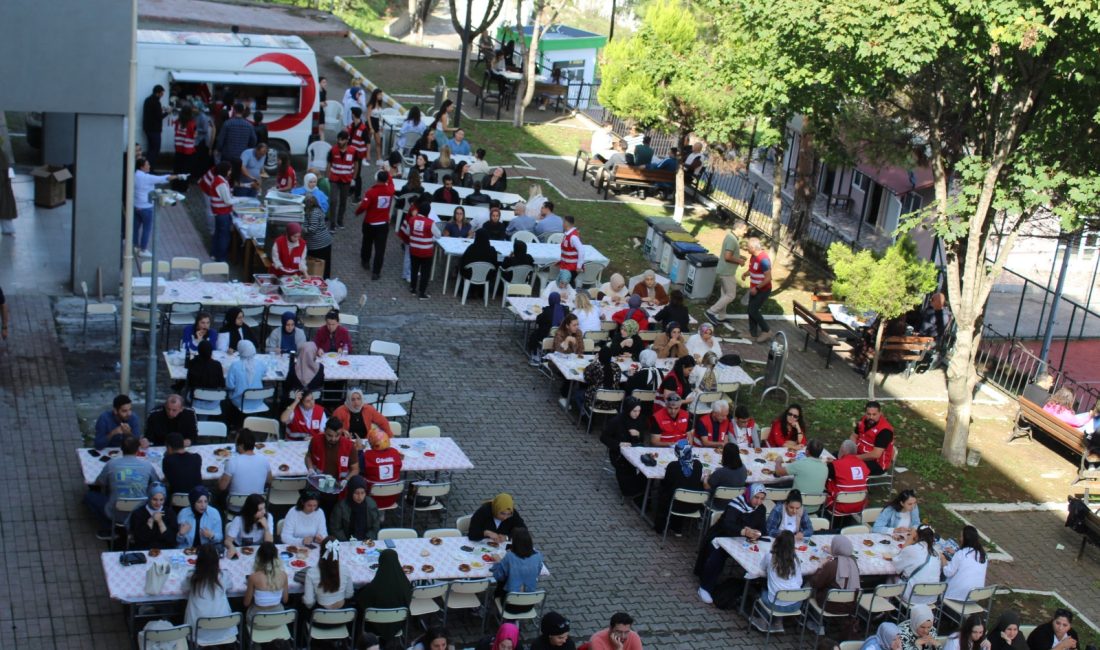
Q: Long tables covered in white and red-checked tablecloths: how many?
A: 8